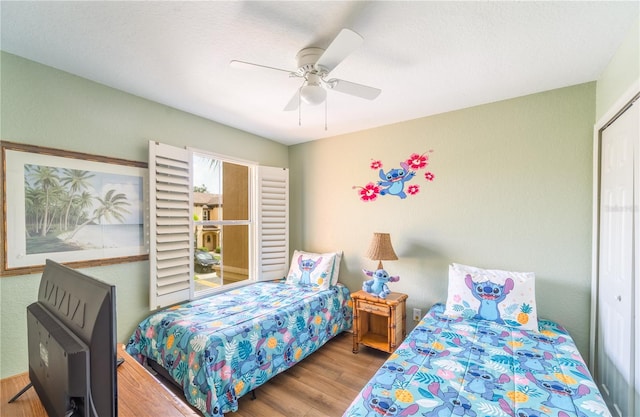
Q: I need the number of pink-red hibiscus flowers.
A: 5